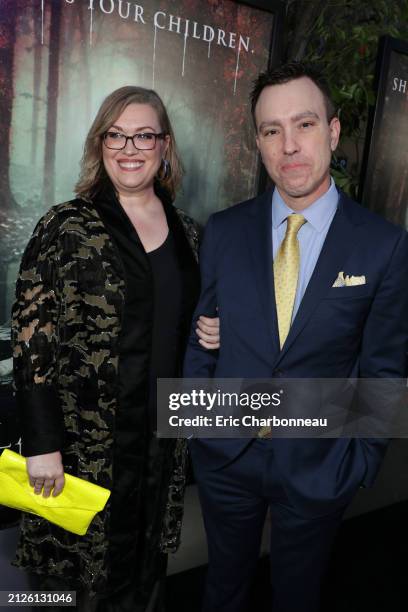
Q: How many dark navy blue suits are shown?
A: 1